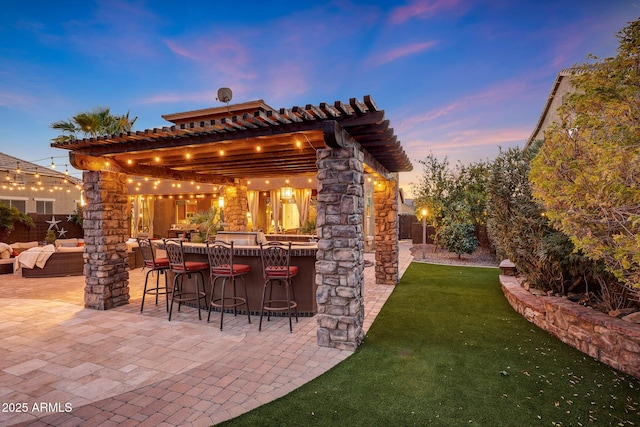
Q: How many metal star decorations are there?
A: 3